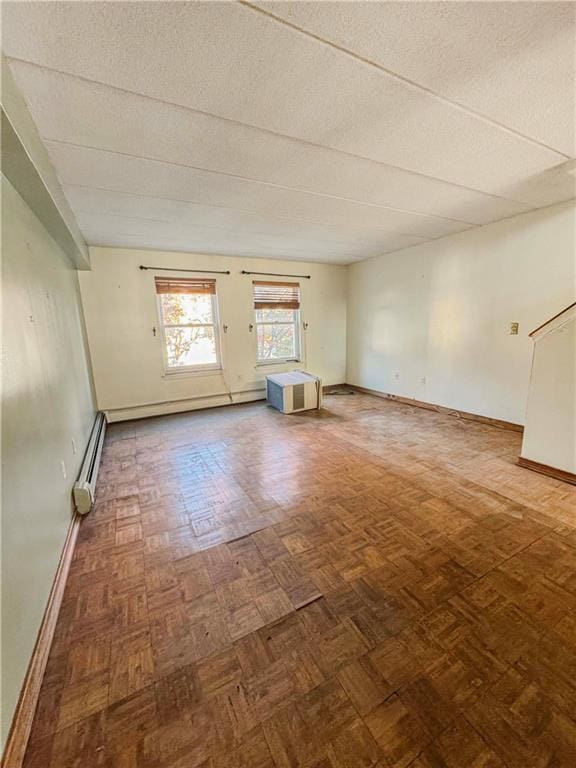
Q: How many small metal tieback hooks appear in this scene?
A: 4